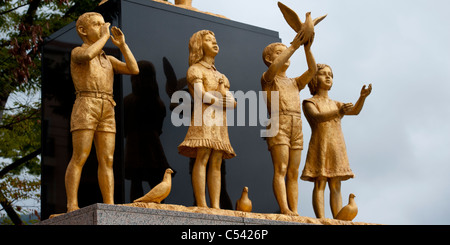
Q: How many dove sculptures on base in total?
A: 3